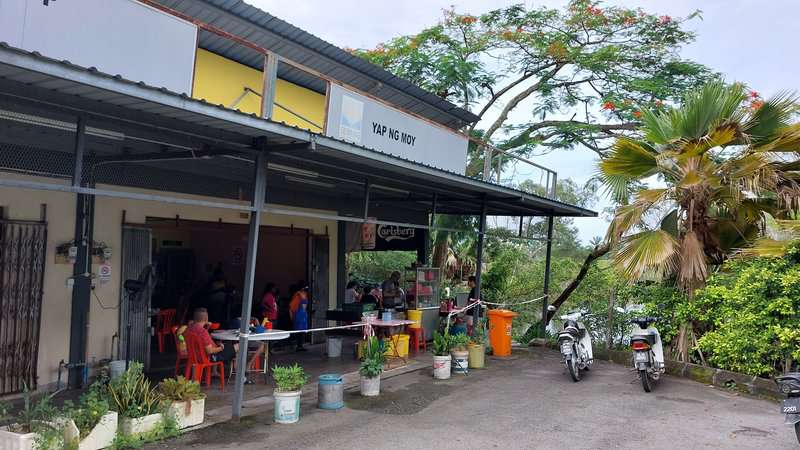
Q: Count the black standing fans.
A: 1